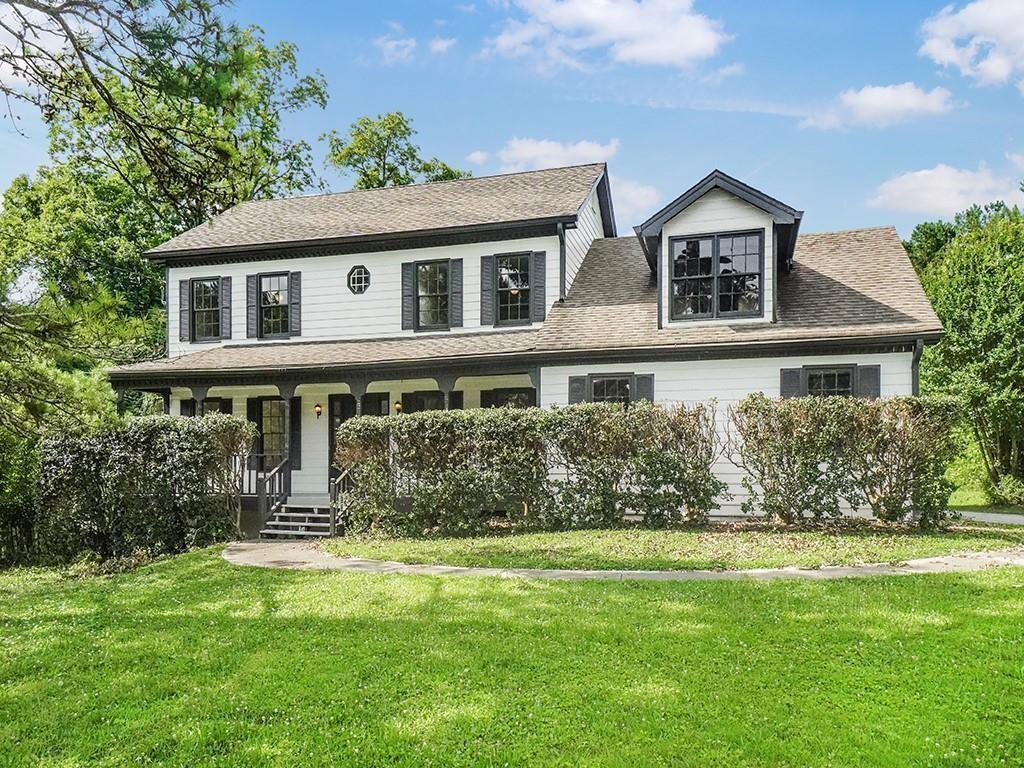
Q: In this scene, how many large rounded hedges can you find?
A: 3